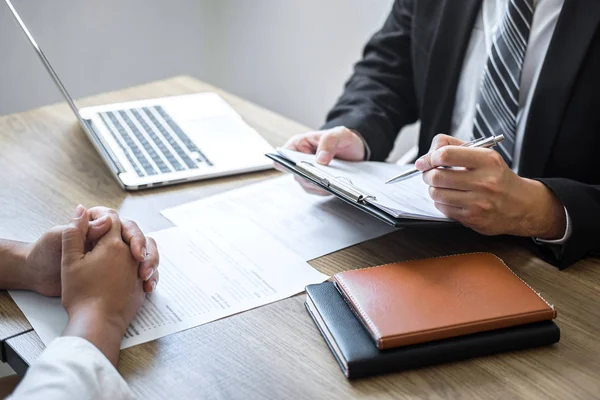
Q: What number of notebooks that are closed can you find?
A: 2